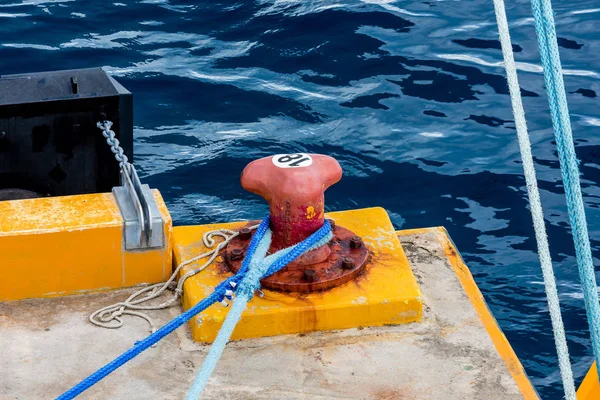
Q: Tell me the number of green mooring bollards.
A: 0